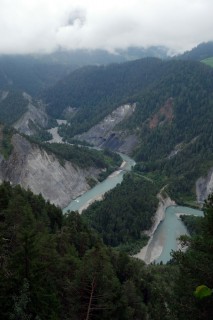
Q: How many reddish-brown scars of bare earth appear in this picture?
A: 1